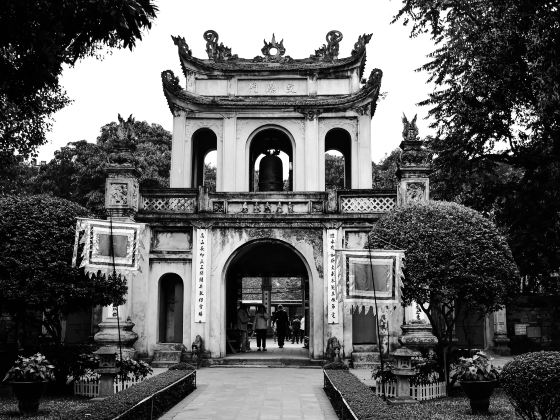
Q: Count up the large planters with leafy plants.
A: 2